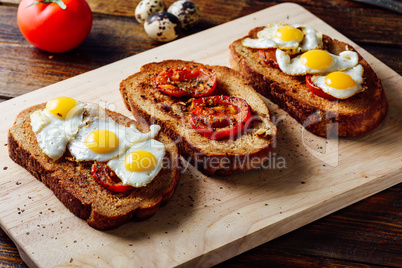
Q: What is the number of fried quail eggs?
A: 6